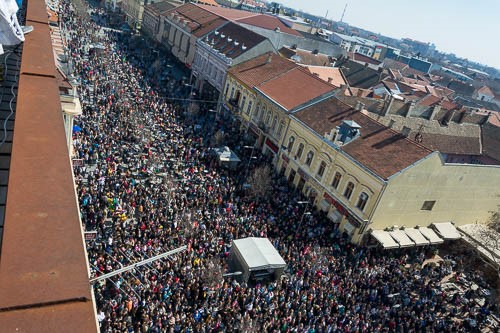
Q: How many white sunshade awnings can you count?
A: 5